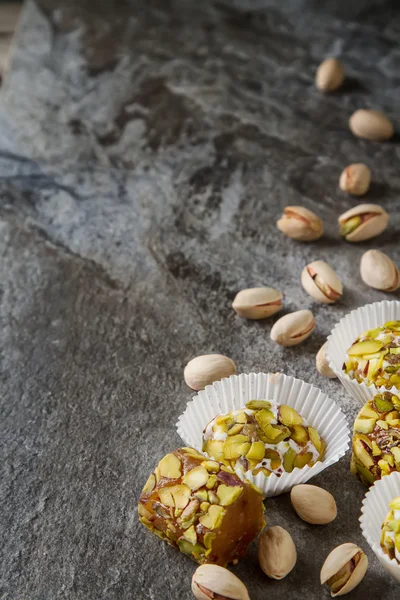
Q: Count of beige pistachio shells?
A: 15